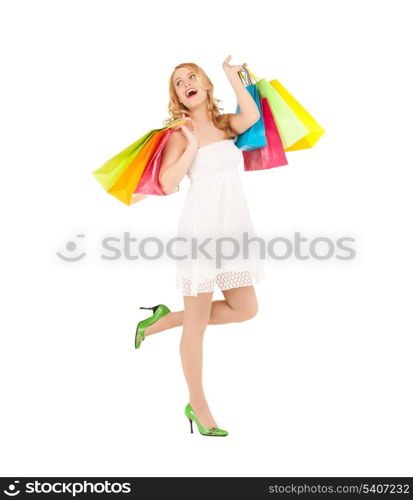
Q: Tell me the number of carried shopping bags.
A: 7